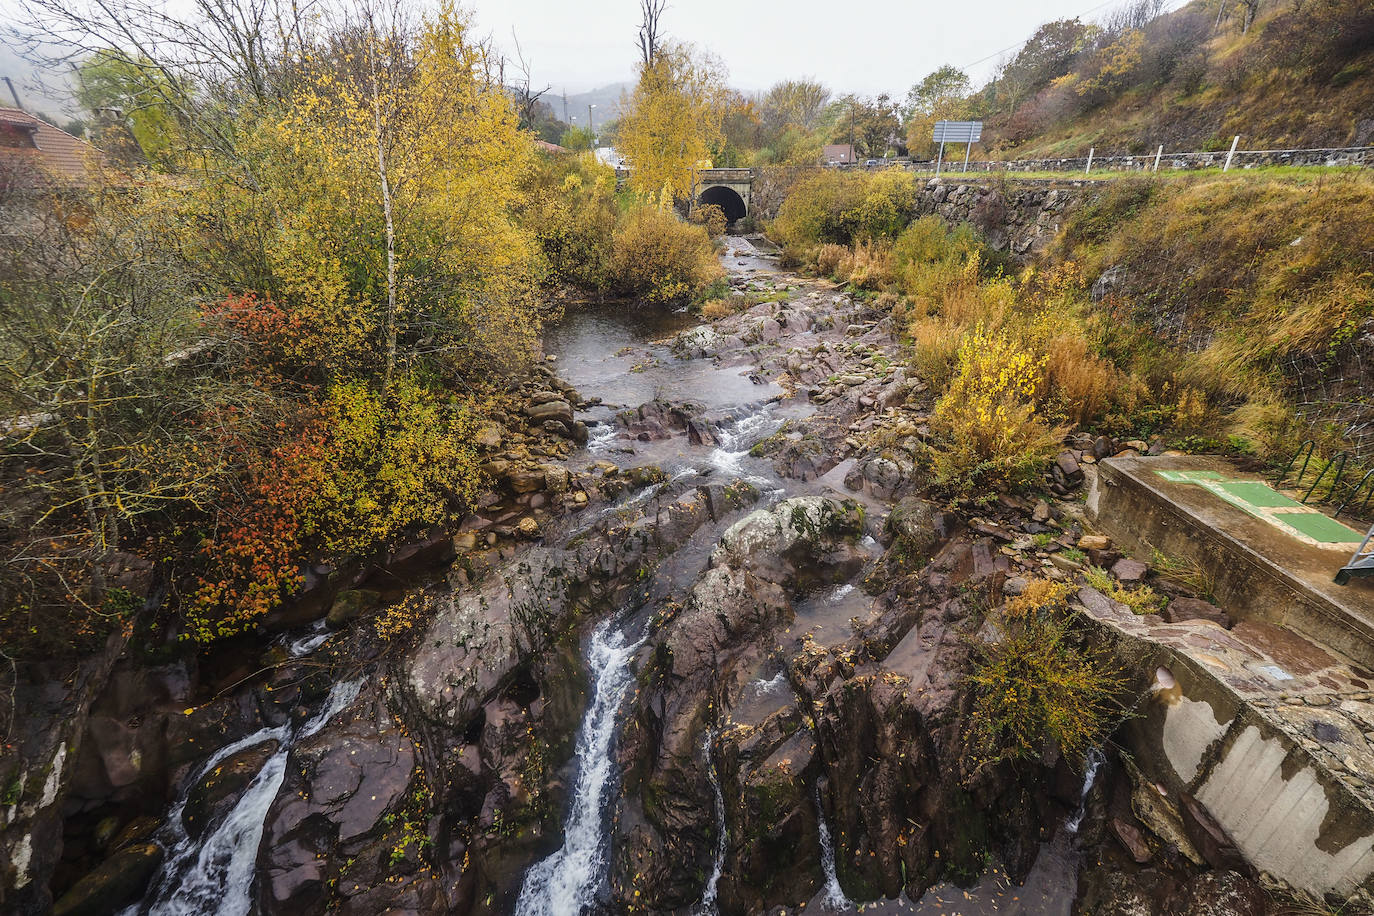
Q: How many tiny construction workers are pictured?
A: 0